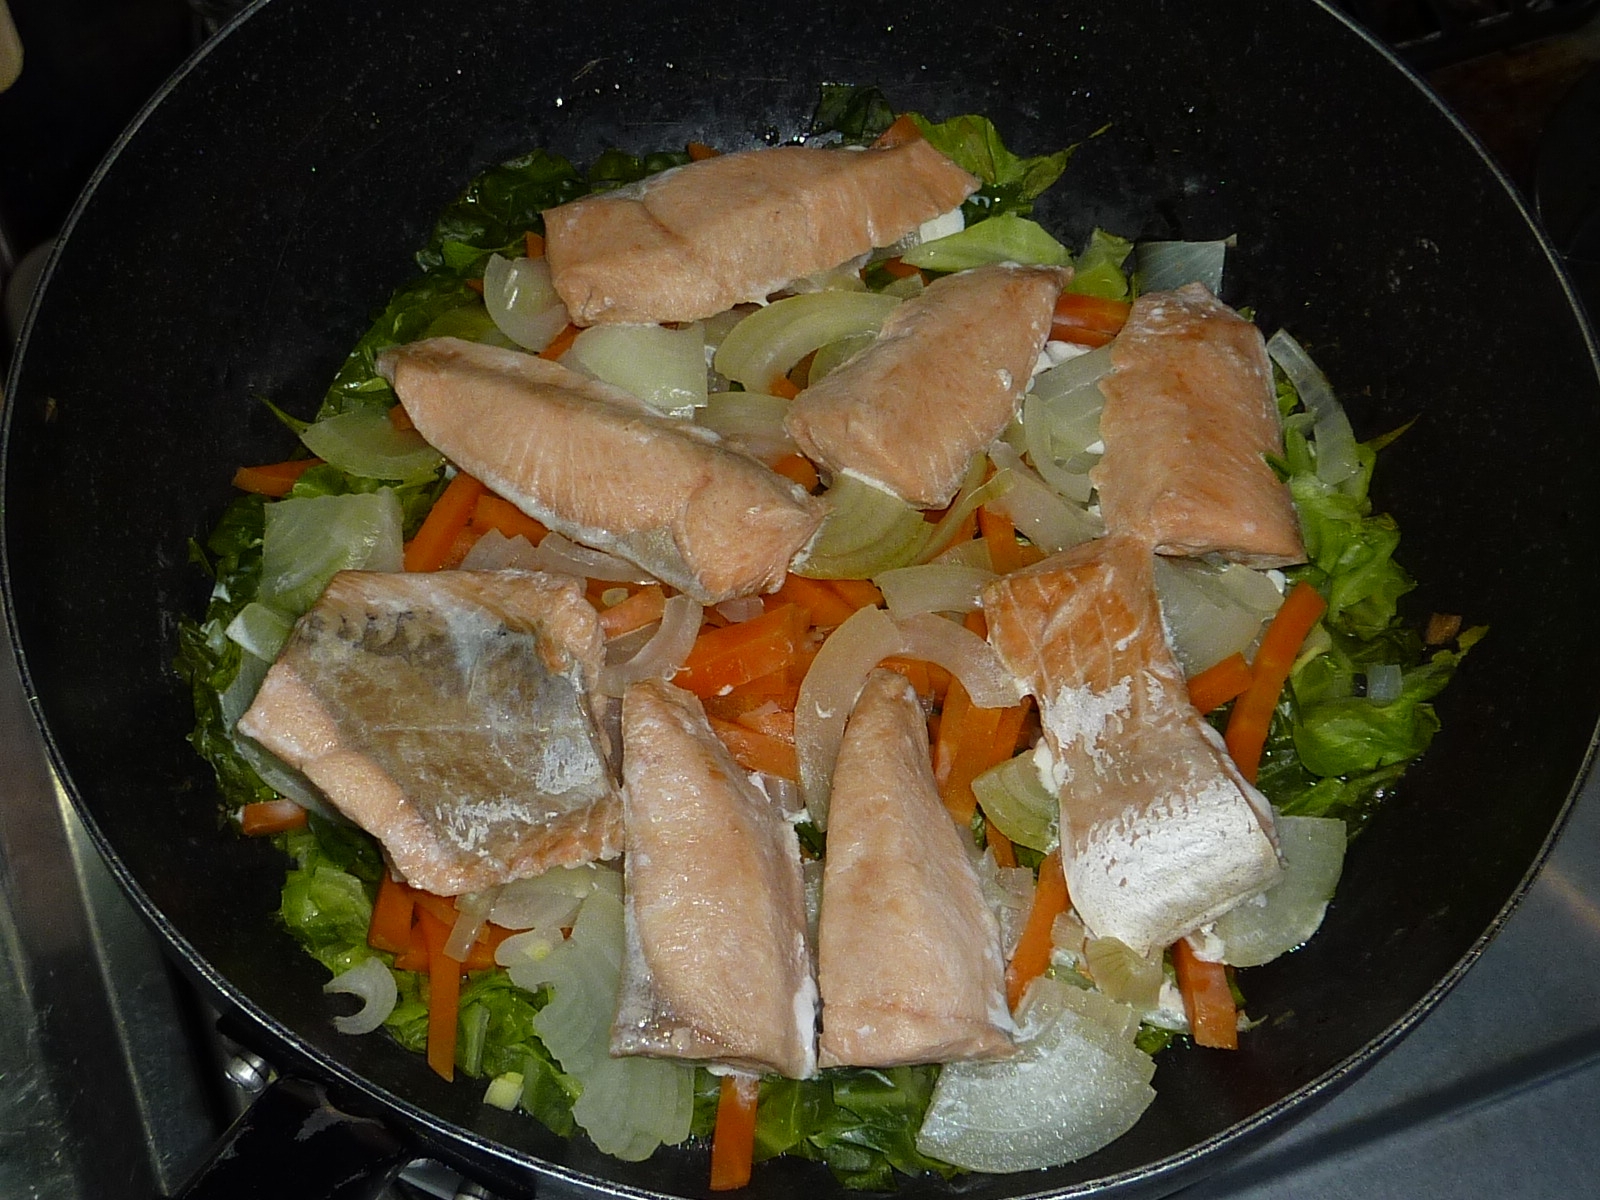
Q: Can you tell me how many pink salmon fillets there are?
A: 8